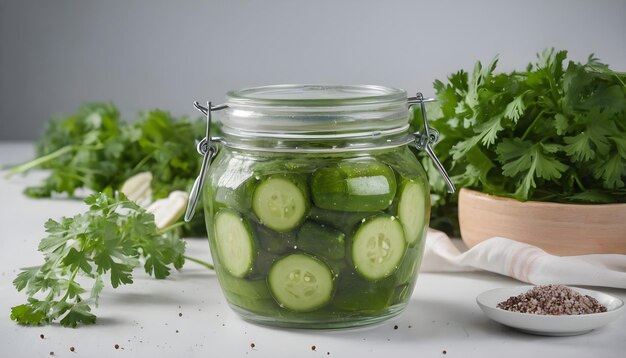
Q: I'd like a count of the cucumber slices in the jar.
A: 5